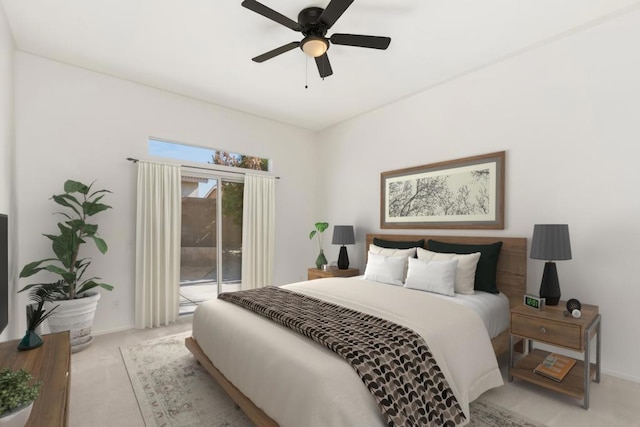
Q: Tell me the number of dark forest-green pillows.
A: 2